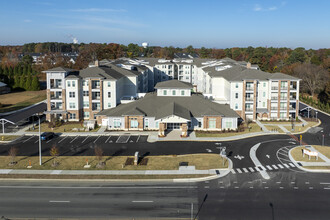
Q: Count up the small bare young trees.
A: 3